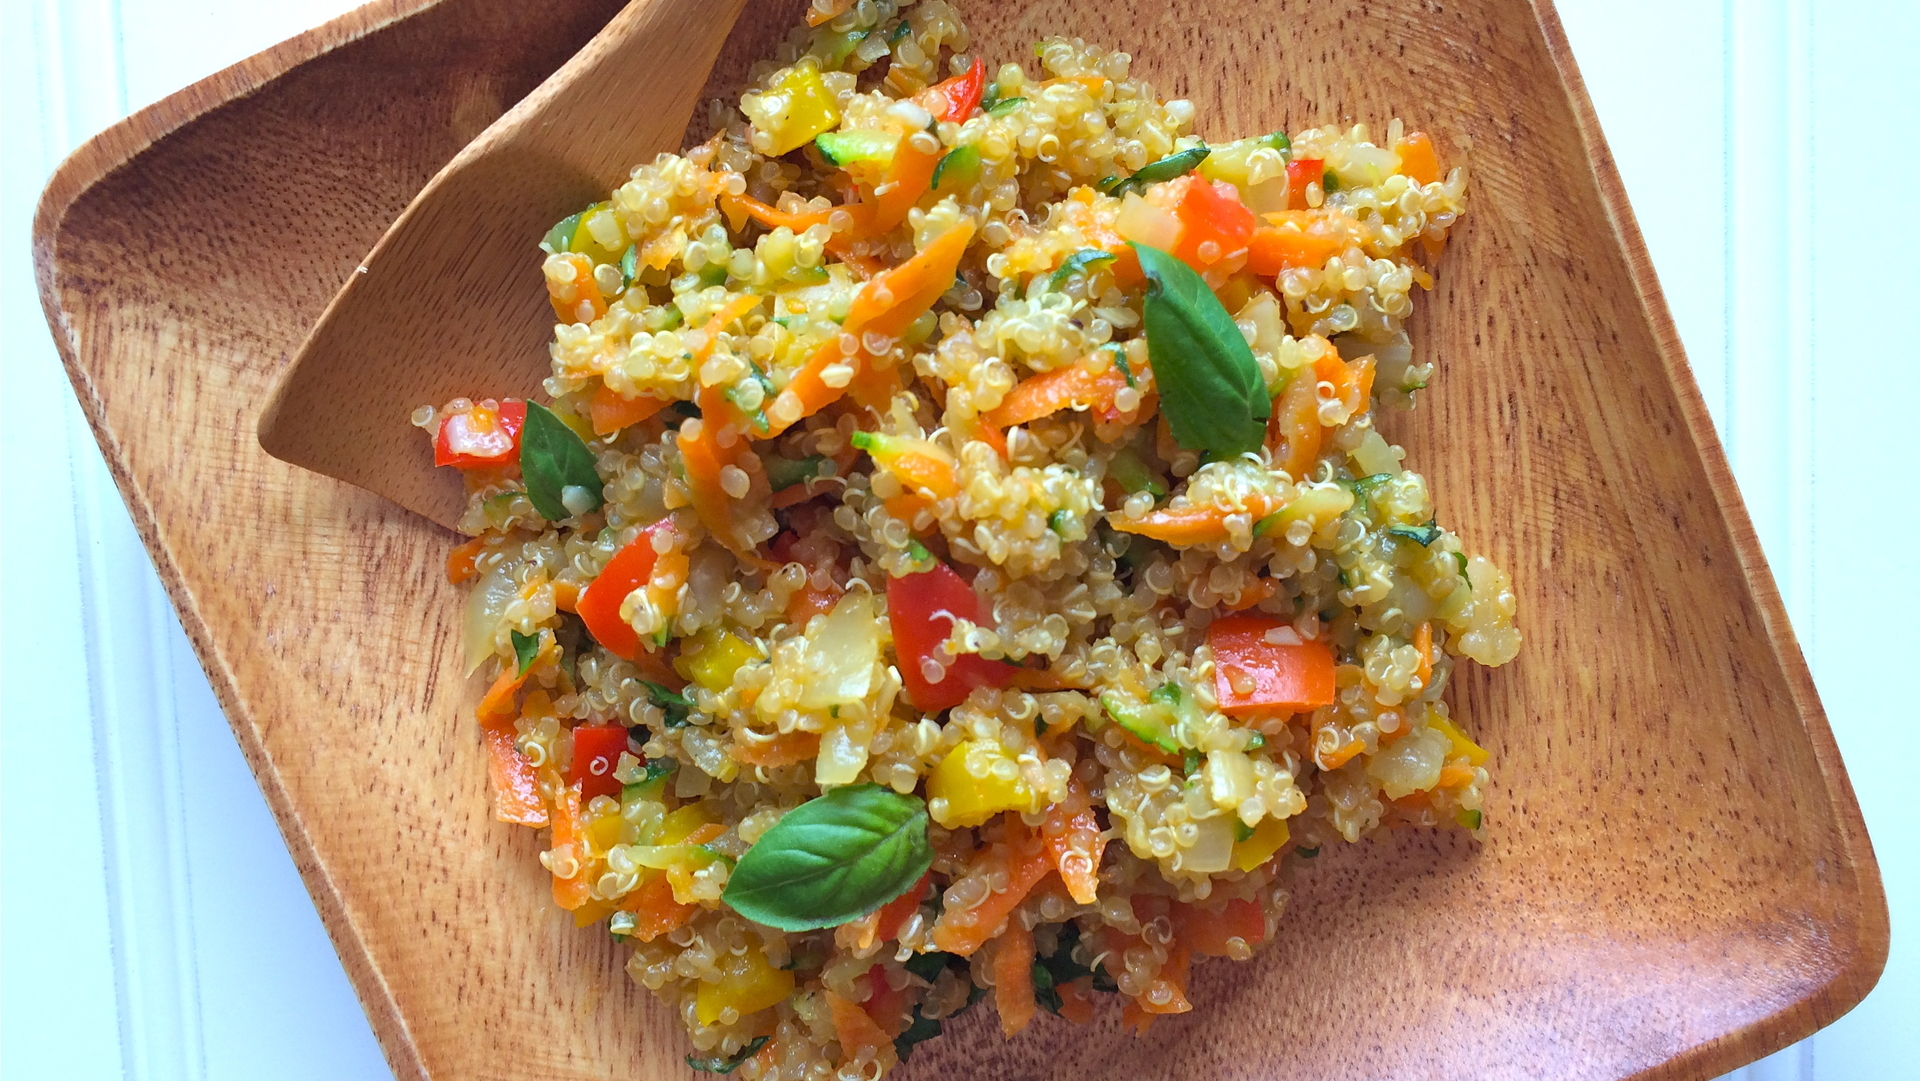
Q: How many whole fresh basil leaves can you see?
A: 3